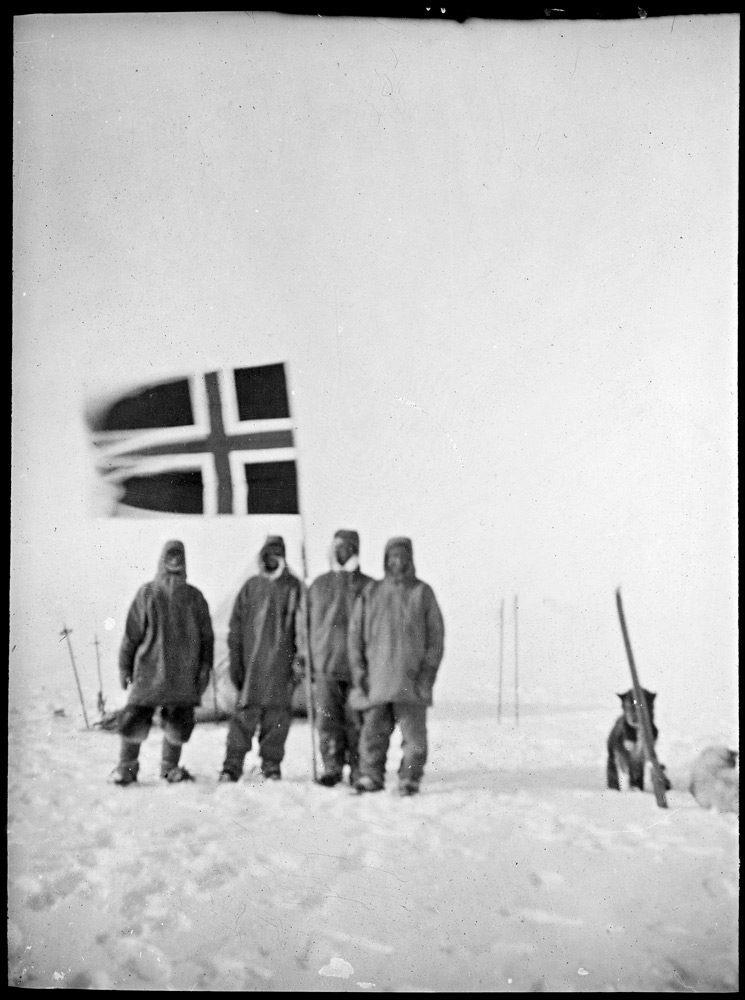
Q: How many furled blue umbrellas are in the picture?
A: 0